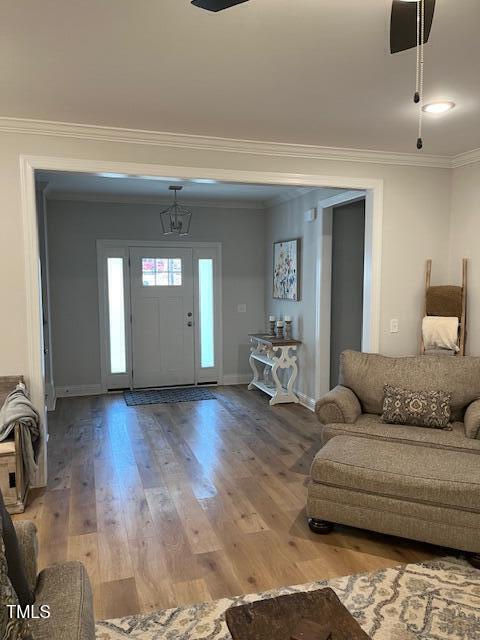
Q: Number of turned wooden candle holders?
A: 3